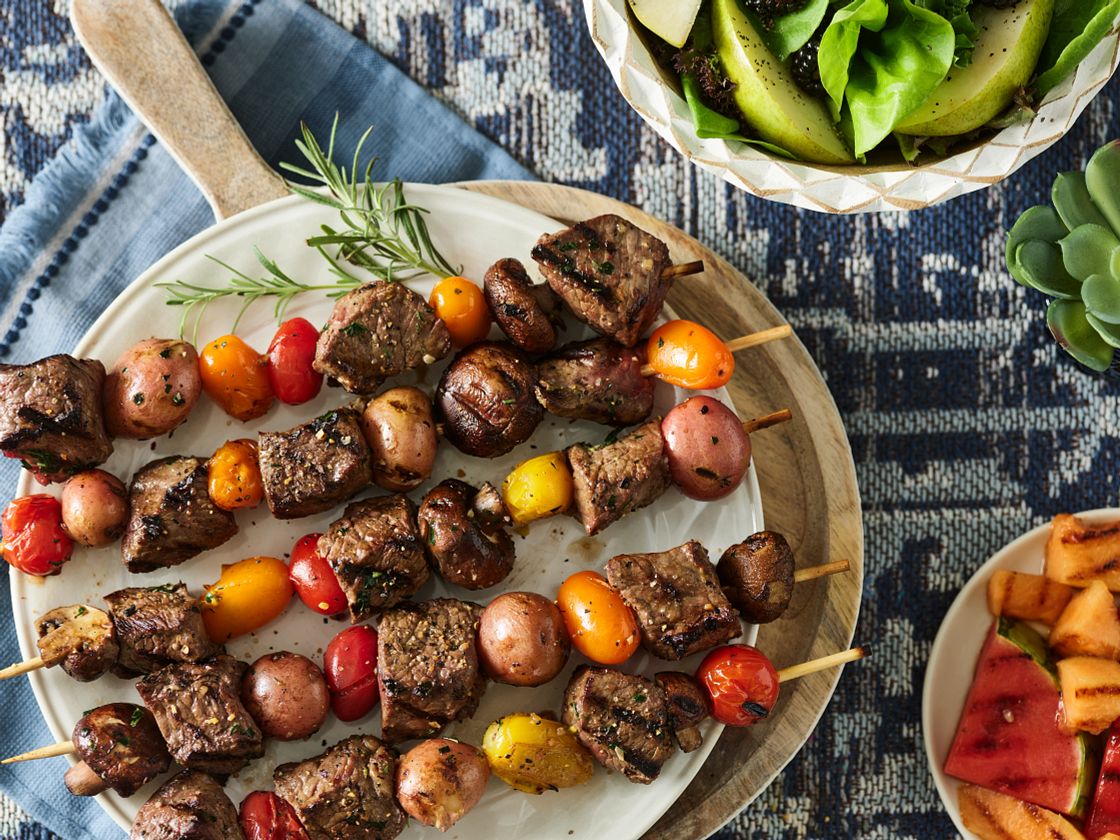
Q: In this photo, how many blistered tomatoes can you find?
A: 14